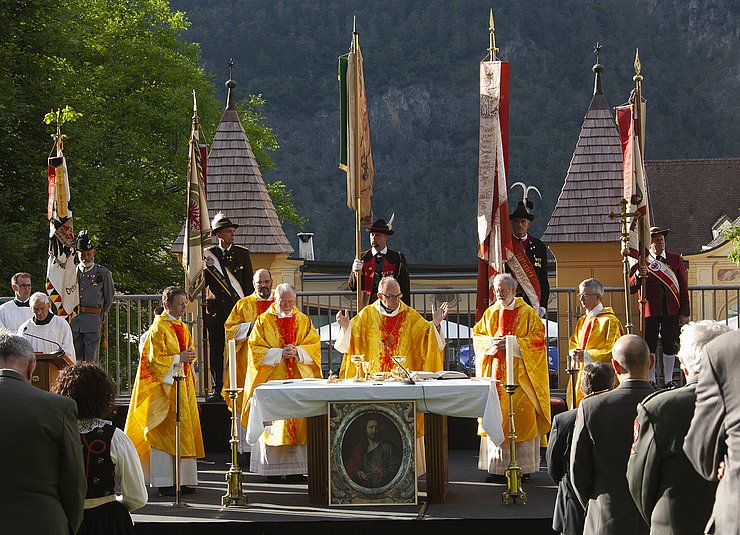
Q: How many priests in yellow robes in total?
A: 6